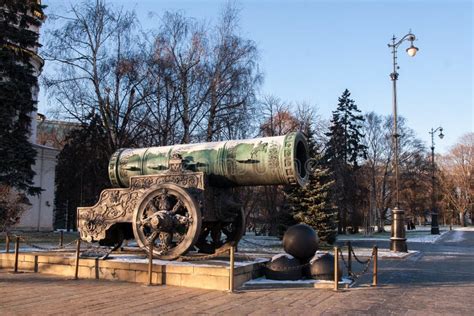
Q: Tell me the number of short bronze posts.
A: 9